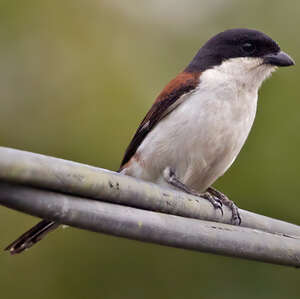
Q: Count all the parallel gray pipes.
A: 2